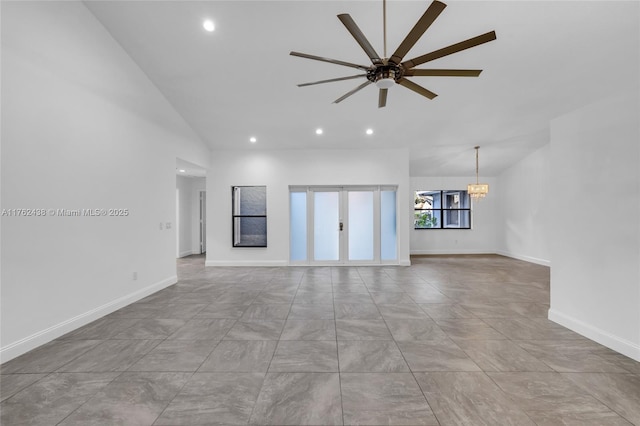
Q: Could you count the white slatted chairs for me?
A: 0